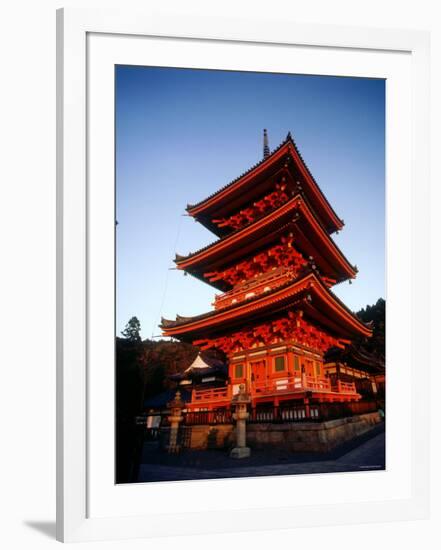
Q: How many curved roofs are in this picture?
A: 3